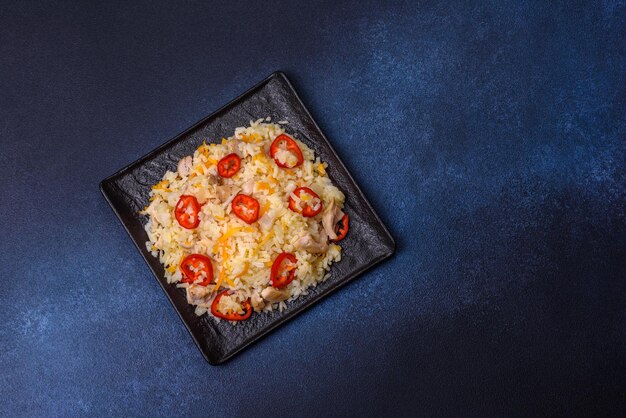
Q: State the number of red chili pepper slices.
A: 9